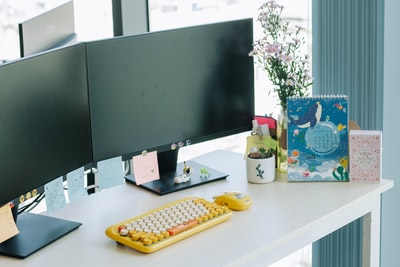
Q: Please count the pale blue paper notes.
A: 3